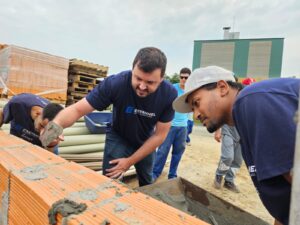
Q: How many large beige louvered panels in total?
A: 2